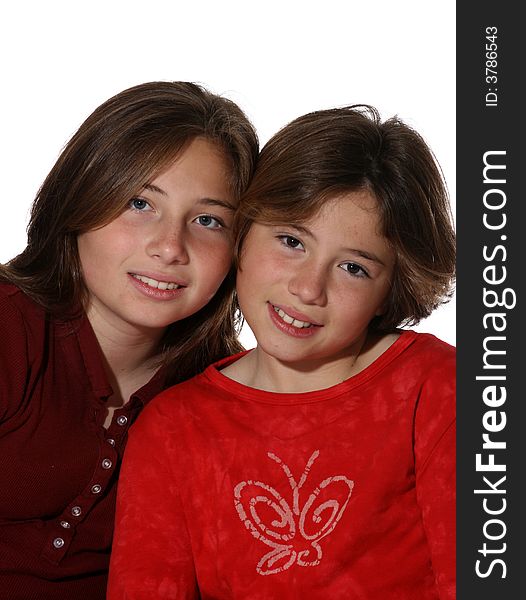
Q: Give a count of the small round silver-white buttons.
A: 7